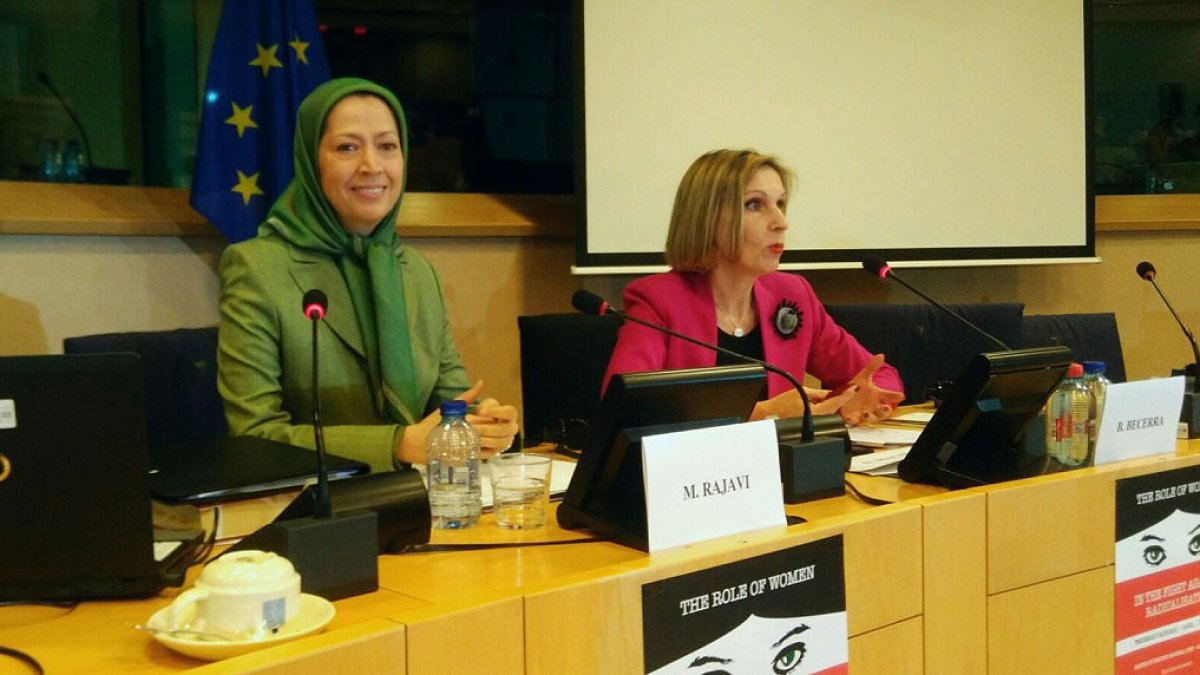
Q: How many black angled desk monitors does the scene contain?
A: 2